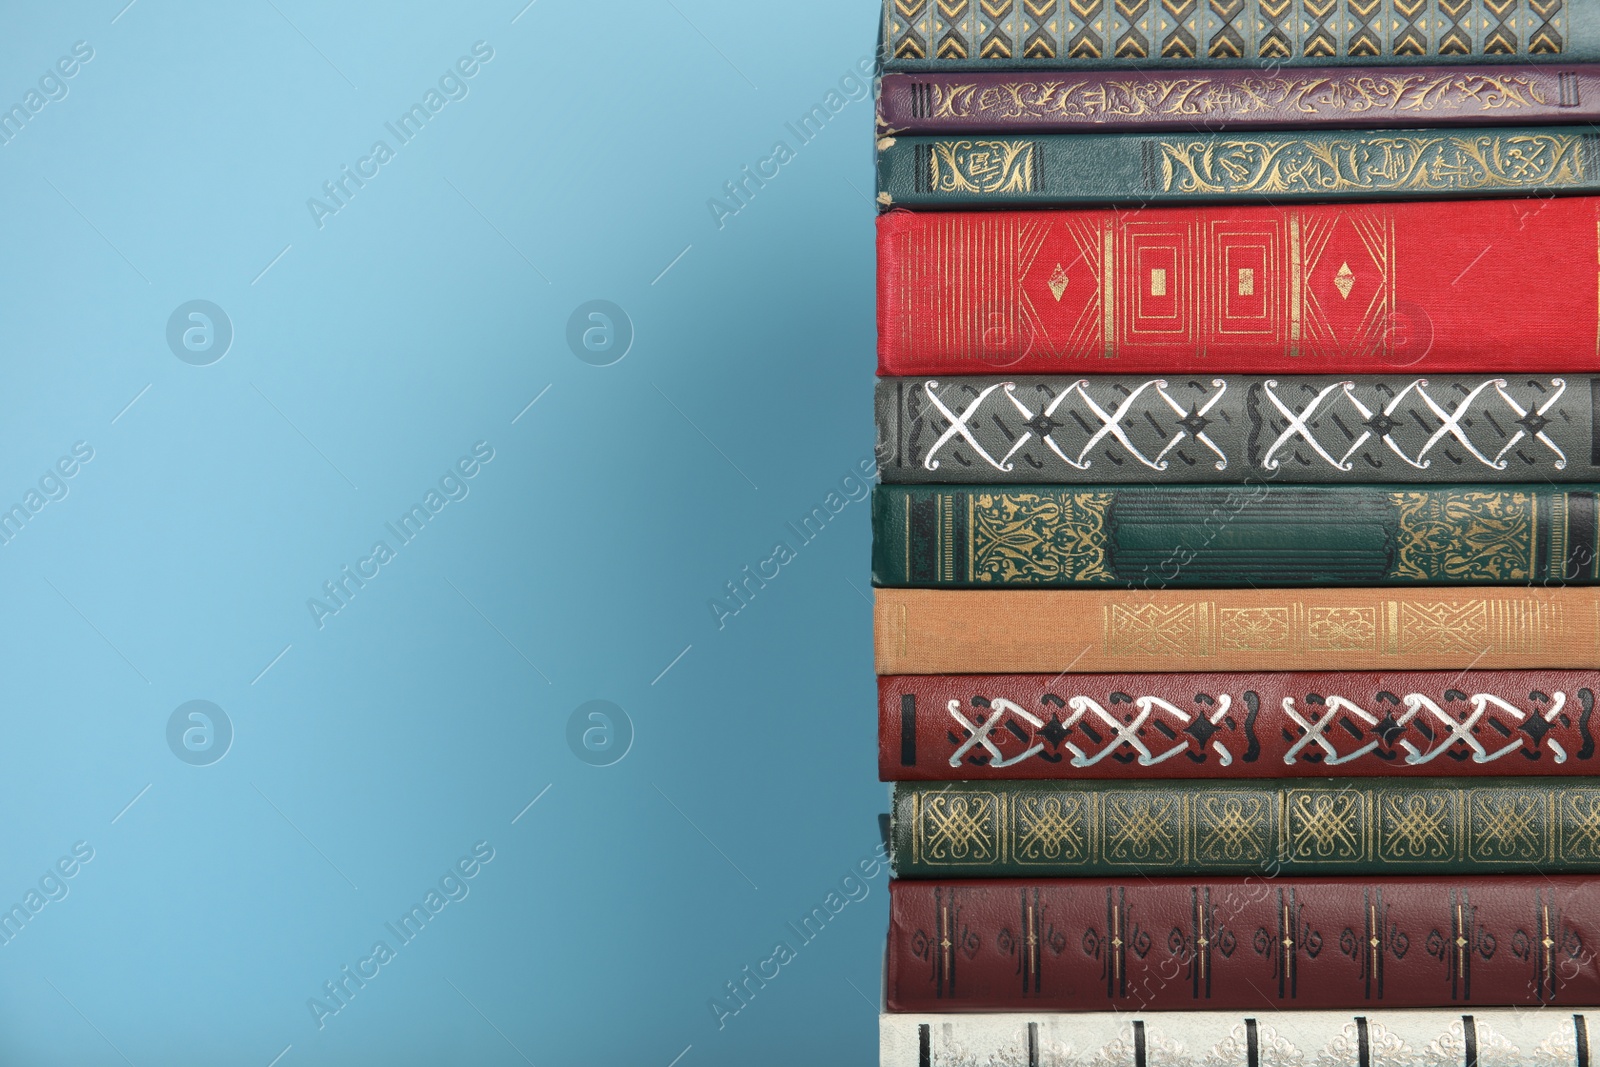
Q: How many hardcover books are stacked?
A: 11